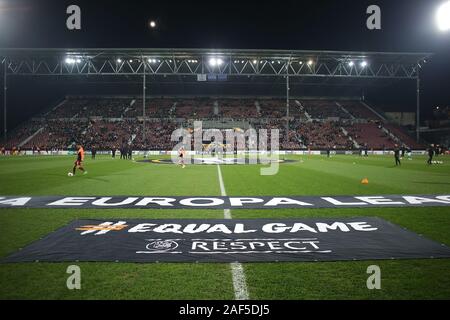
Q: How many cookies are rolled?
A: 0